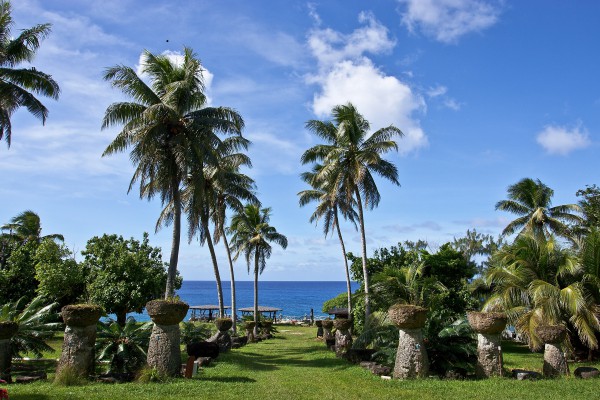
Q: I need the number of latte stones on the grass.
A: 12